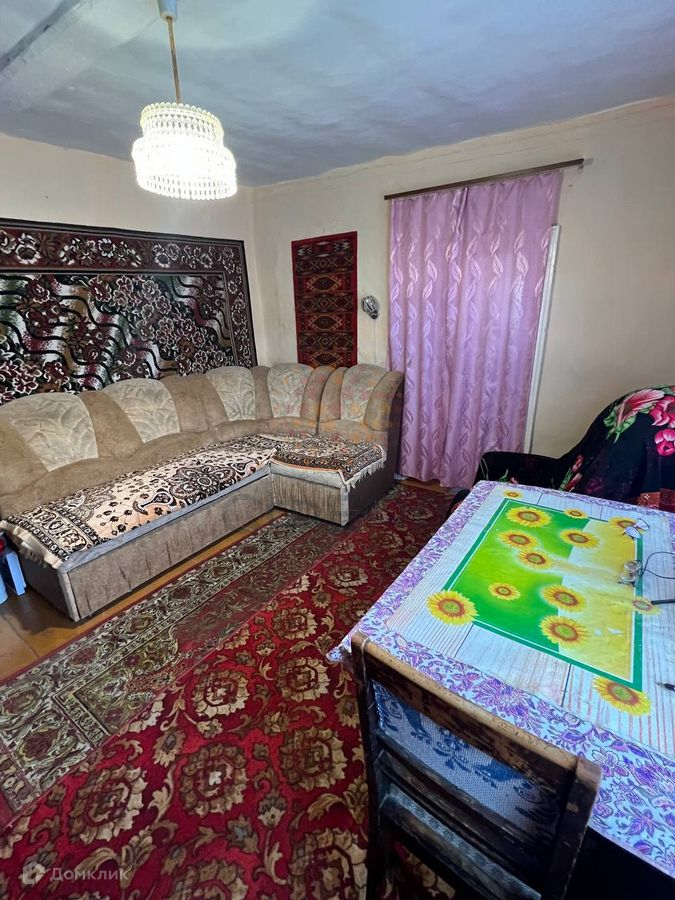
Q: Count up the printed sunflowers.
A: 13